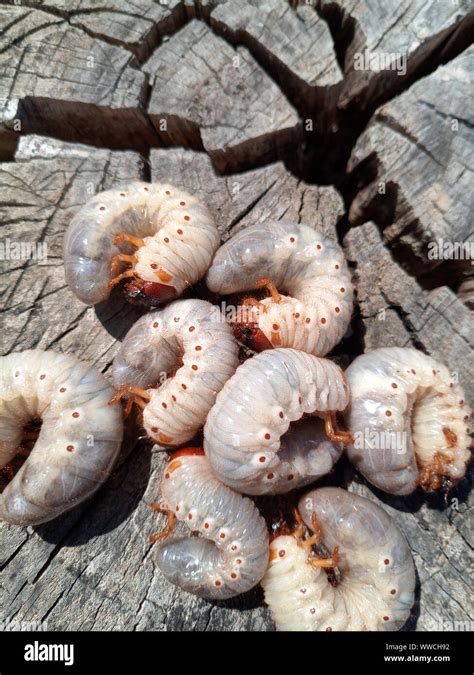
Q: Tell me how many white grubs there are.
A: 8